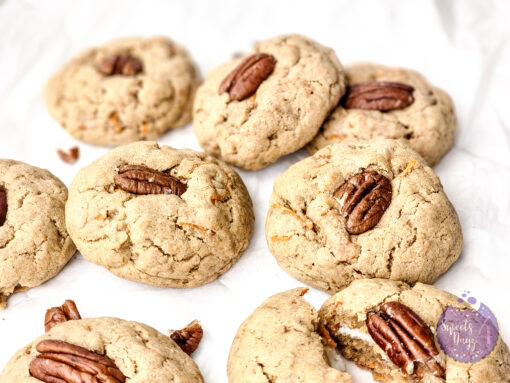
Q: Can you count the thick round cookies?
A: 8